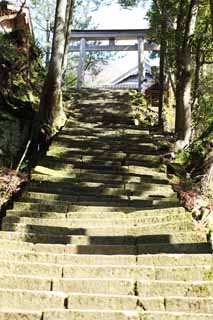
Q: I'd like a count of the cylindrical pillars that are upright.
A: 2